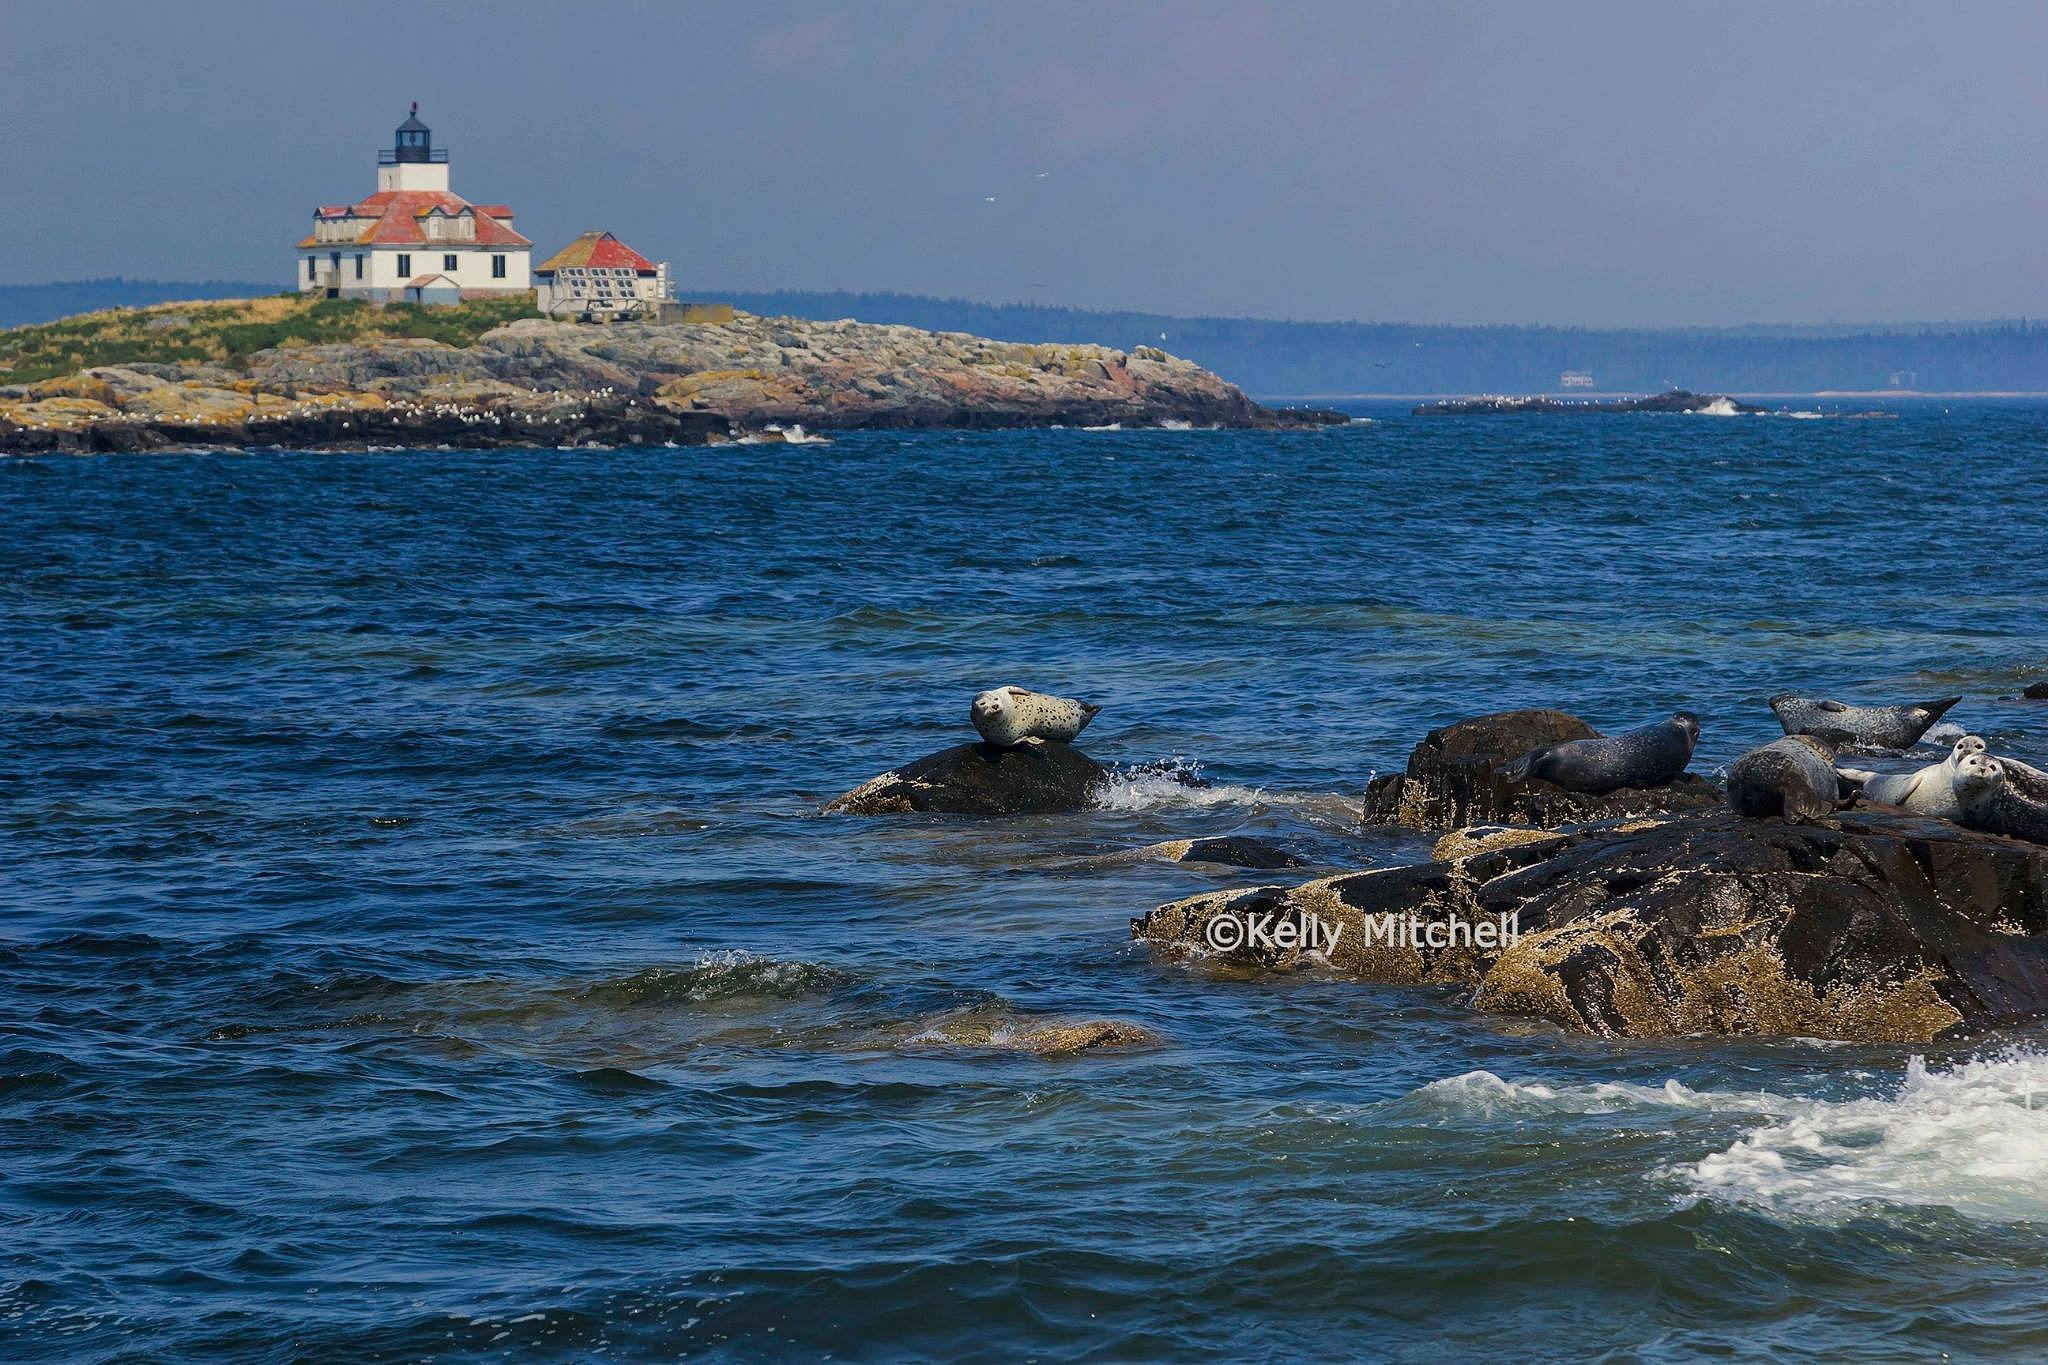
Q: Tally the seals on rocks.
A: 6